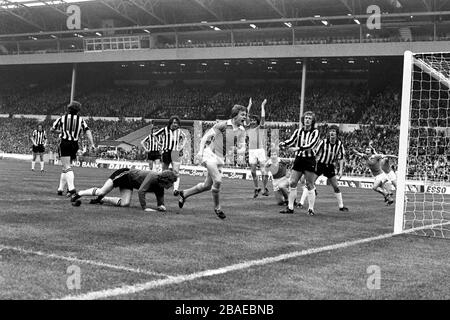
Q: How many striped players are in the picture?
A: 6